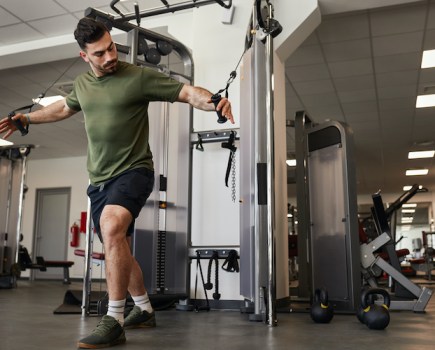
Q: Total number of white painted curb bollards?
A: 0